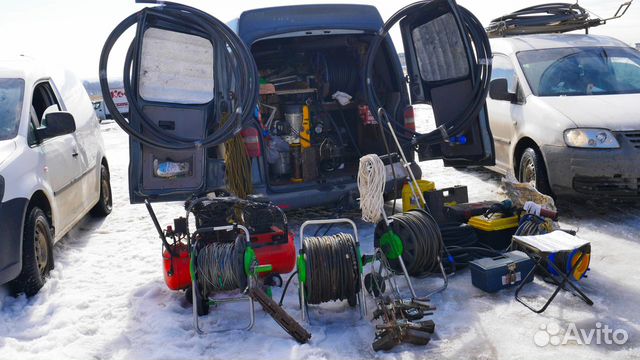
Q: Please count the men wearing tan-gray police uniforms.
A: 0